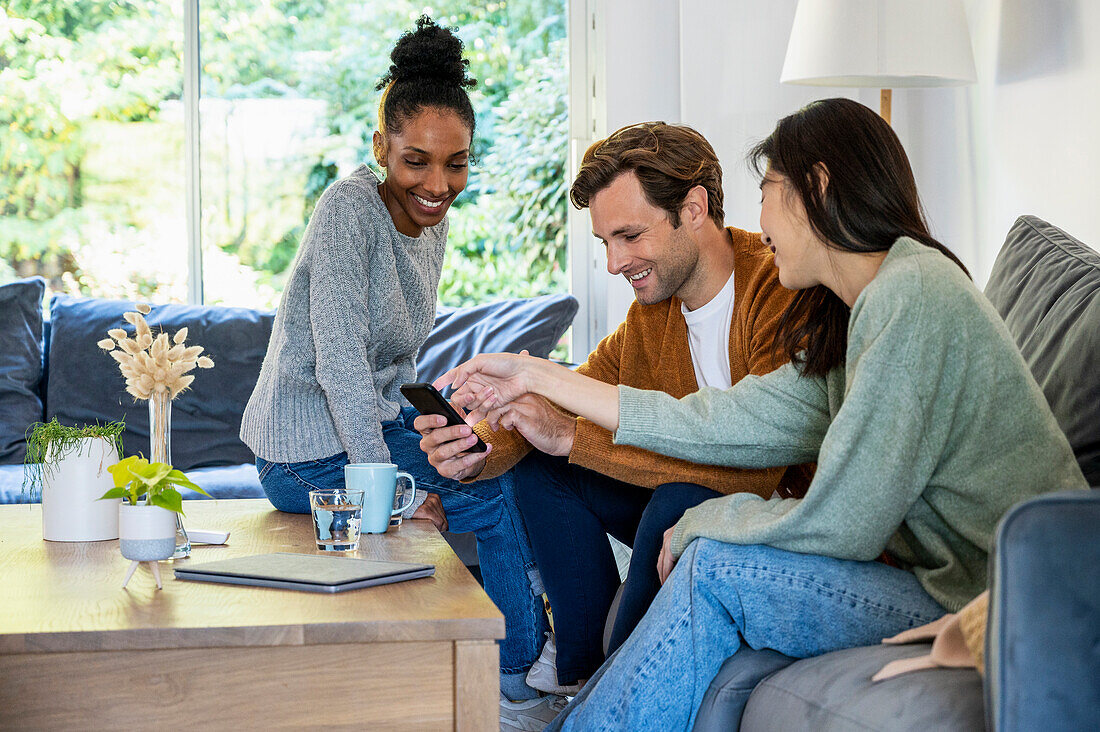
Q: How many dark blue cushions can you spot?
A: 3